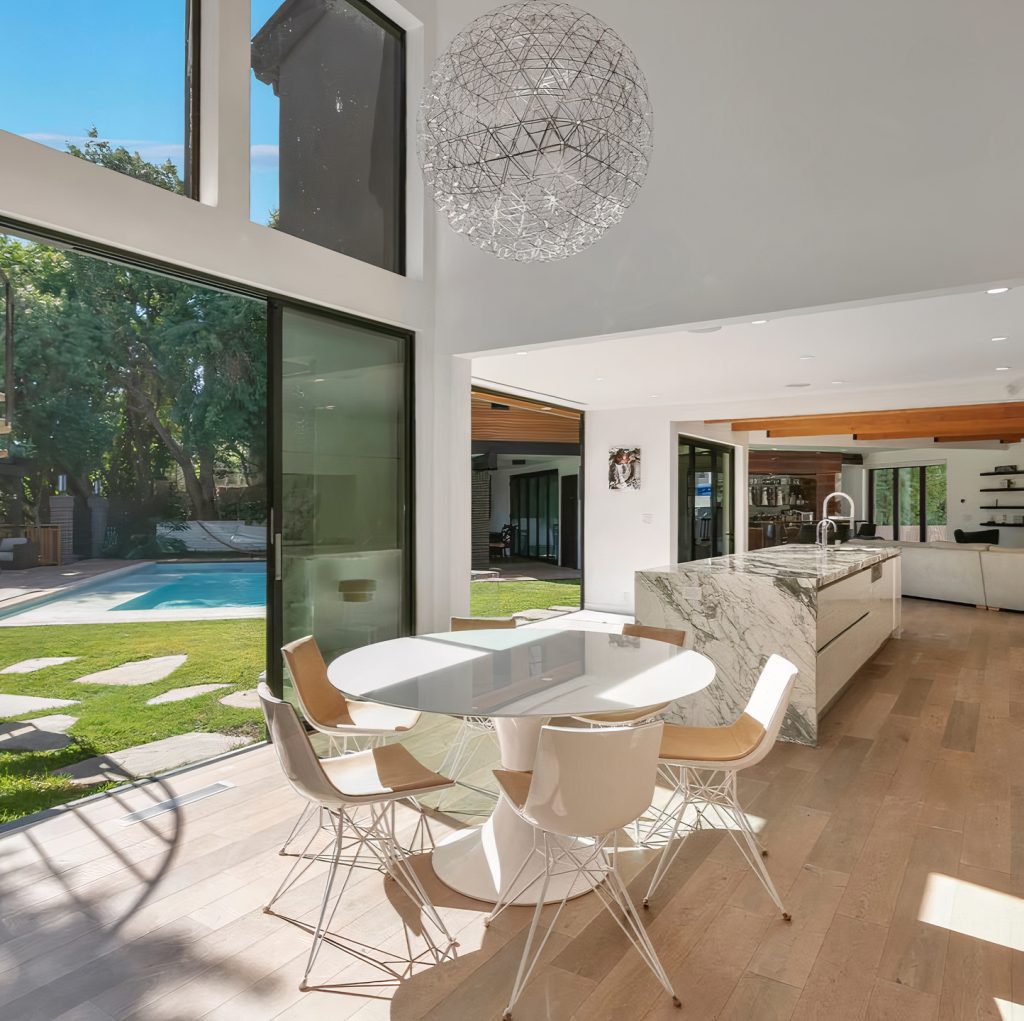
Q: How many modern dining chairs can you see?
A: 6